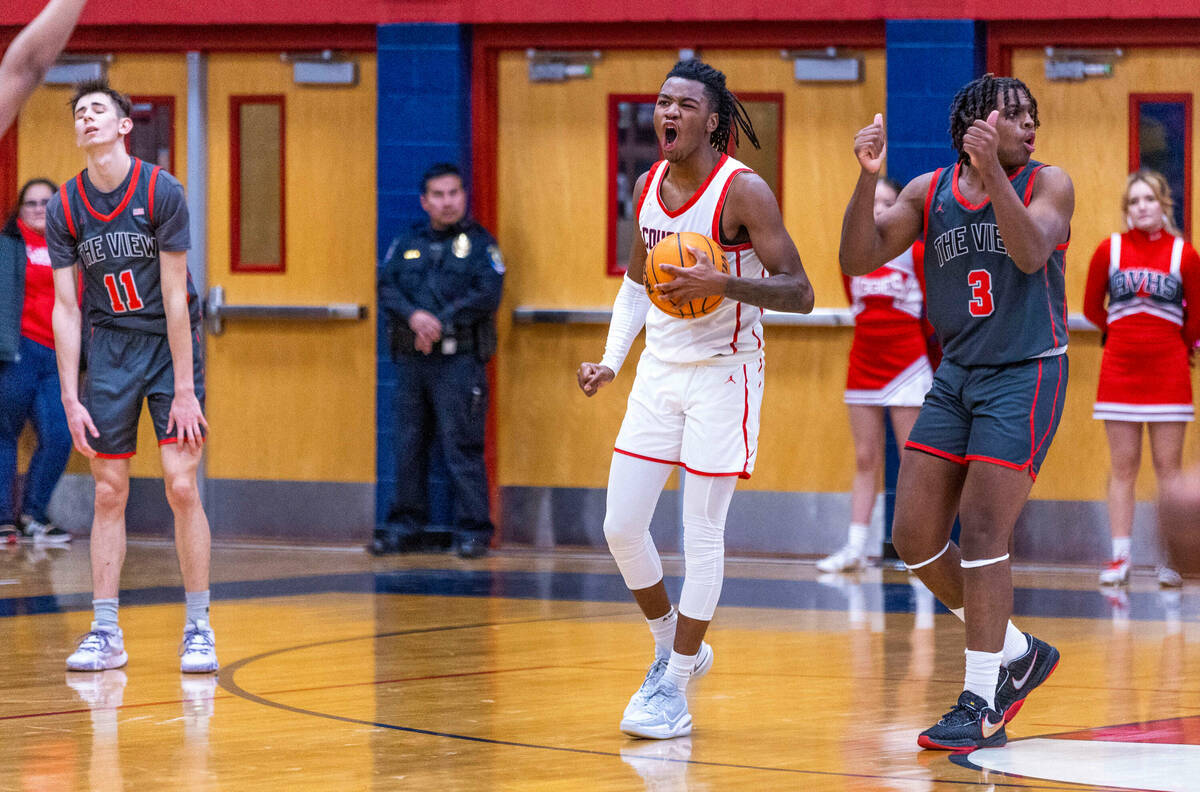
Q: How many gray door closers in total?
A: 5